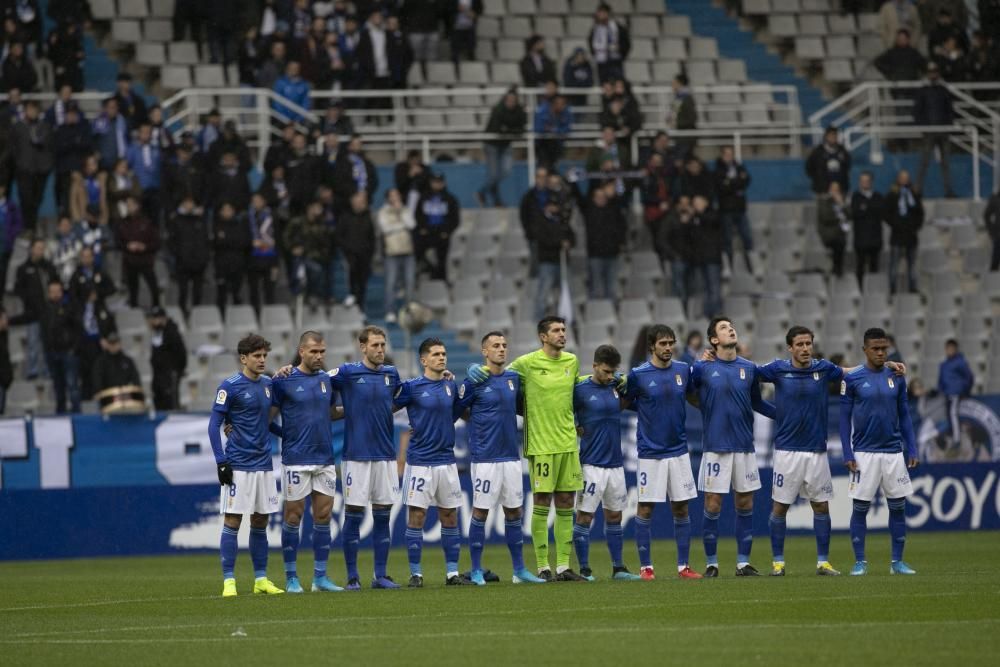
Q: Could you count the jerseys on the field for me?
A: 11